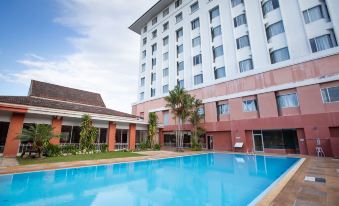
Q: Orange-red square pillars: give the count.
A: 4